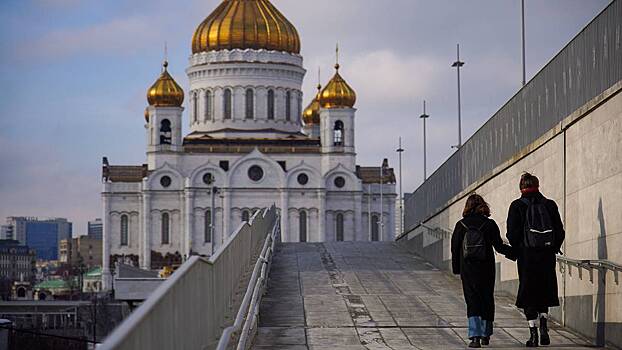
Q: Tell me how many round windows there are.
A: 5